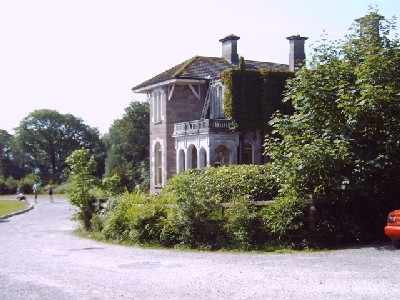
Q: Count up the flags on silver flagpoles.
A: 0